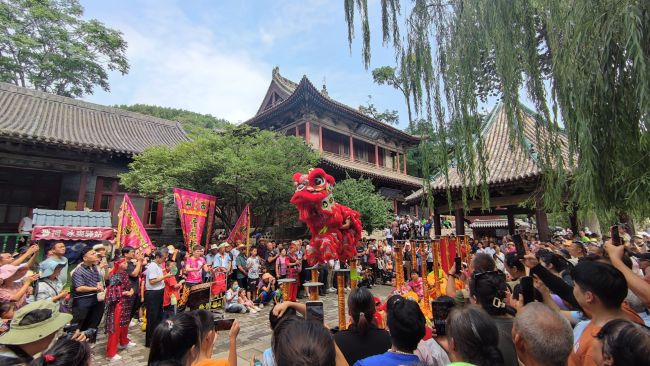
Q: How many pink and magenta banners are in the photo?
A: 3